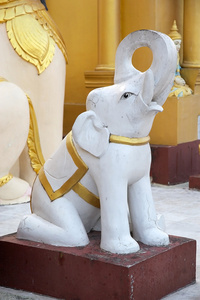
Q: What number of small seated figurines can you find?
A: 1